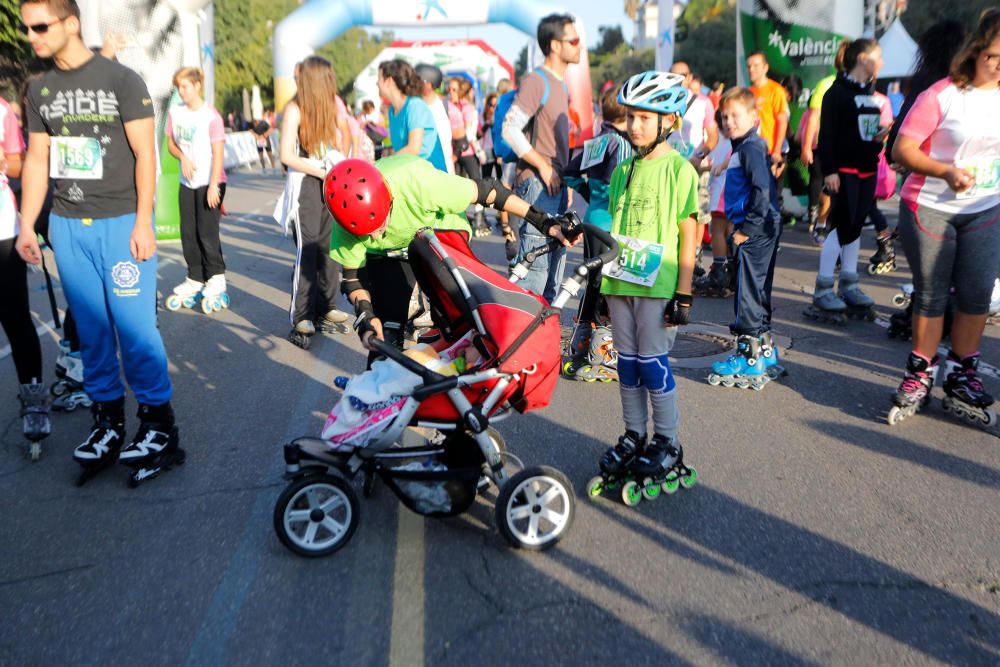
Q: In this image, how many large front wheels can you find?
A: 1